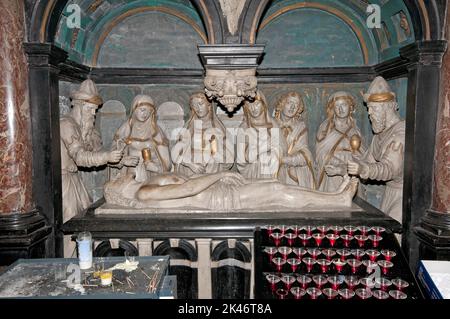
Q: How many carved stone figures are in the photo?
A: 8